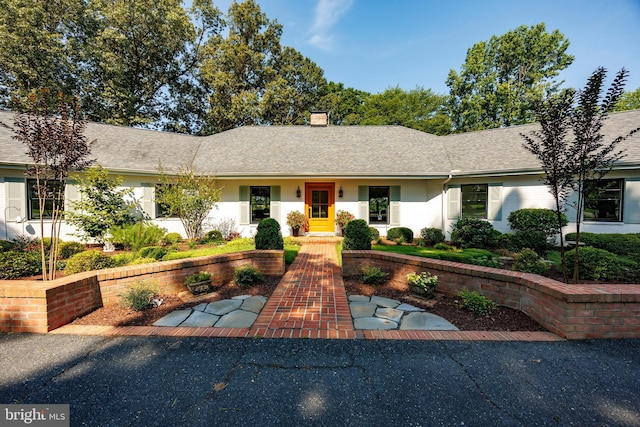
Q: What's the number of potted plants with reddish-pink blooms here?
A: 2